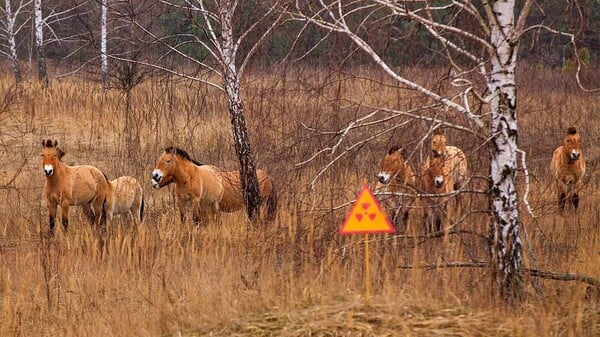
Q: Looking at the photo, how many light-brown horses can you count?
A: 8